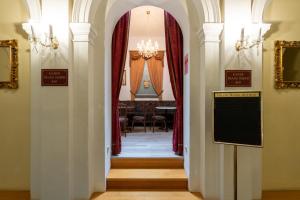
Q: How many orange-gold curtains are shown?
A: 2